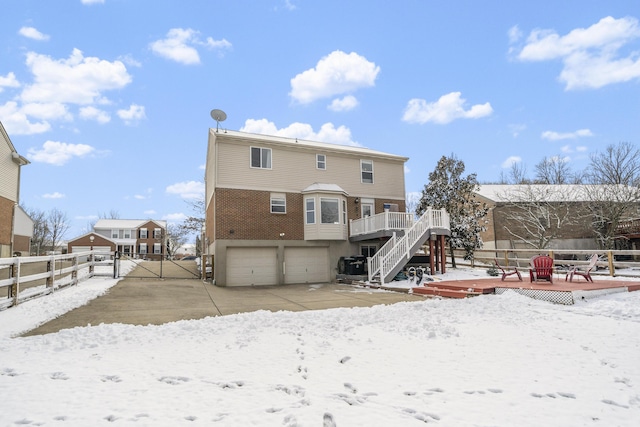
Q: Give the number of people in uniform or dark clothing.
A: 0